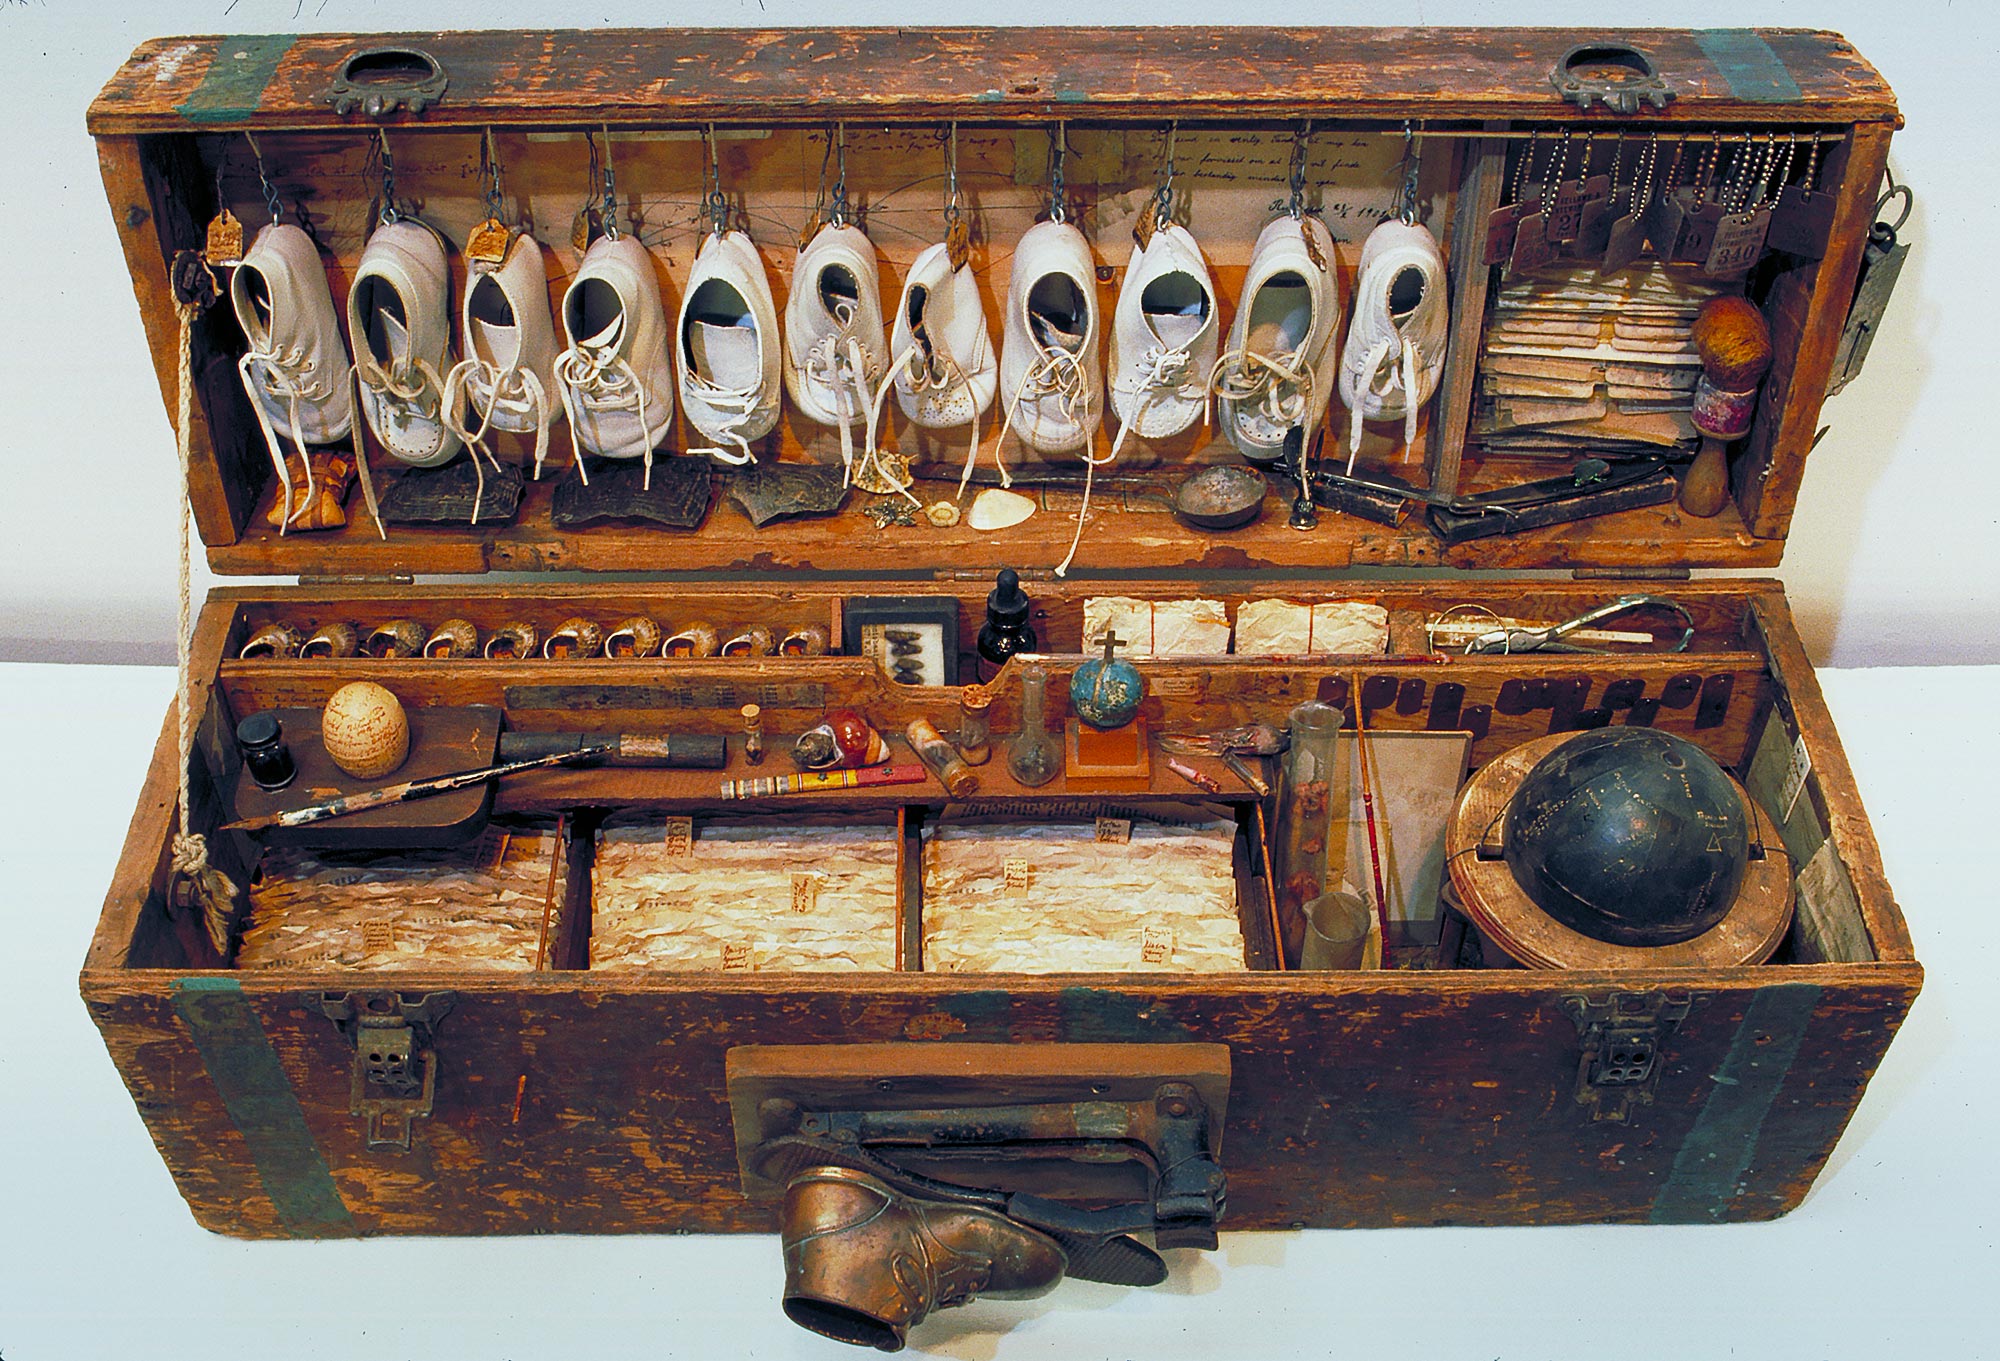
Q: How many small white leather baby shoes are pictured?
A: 11